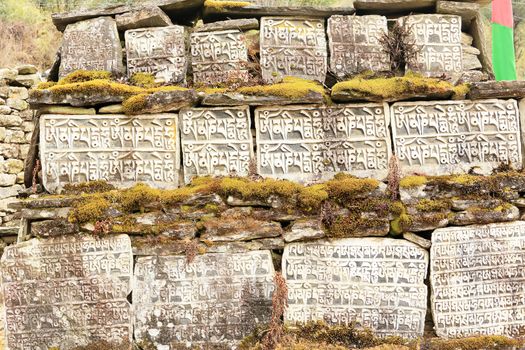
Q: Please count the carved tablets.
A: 14